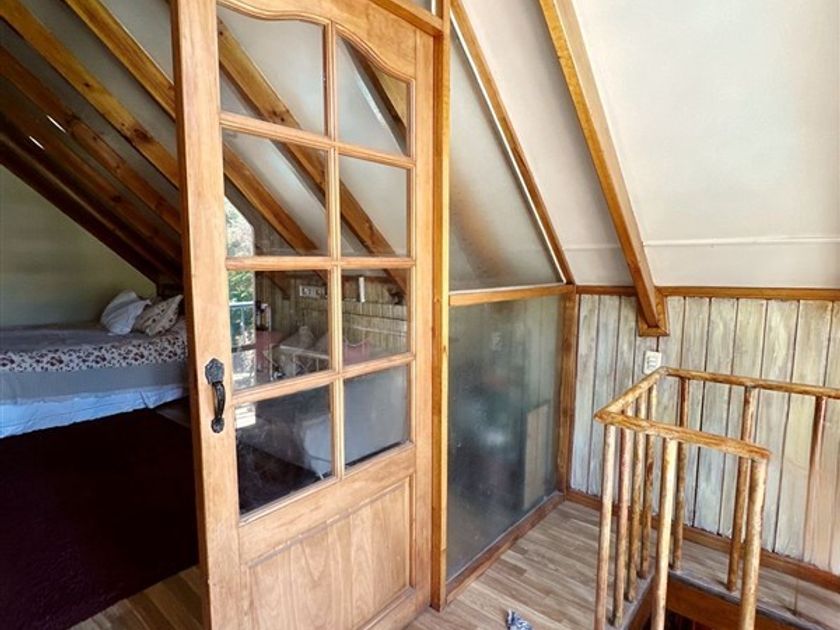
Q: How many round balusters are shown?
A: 9